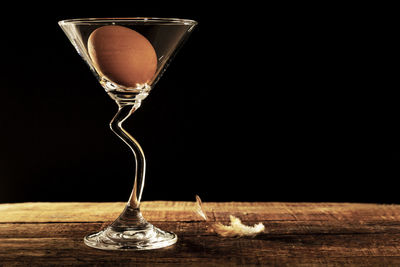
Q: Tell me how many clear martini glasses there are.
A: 1